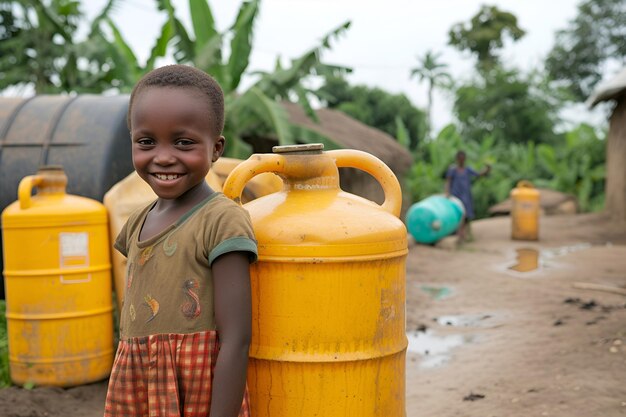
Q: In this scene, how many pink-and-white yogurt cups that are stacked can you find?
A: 0